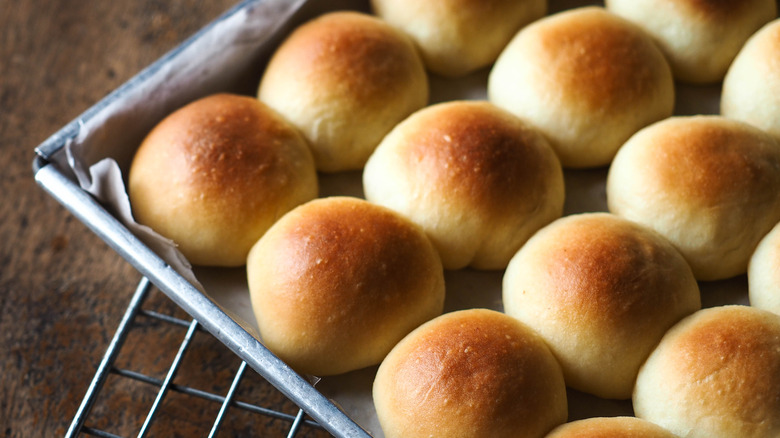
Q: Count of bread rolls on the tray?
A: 14